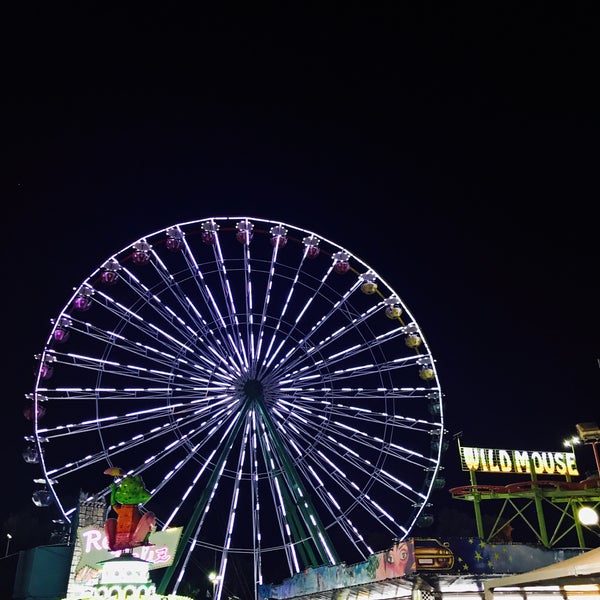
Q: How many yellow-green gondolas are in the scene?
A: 4